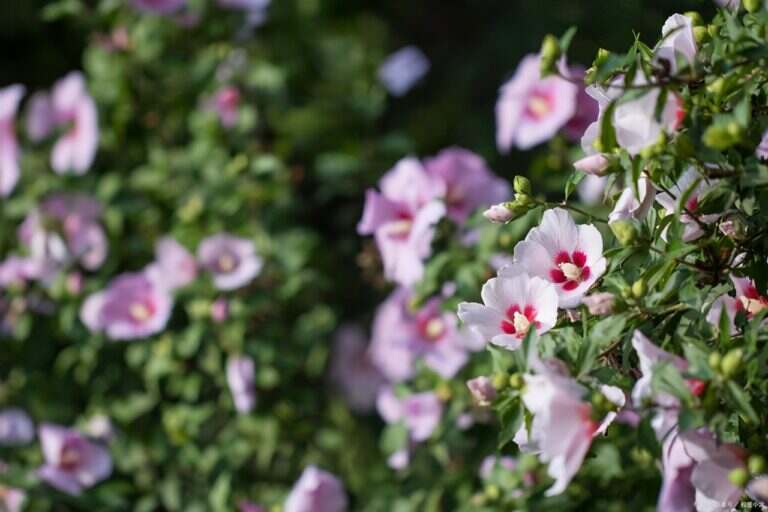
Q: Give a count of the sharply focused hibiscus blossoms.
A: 2